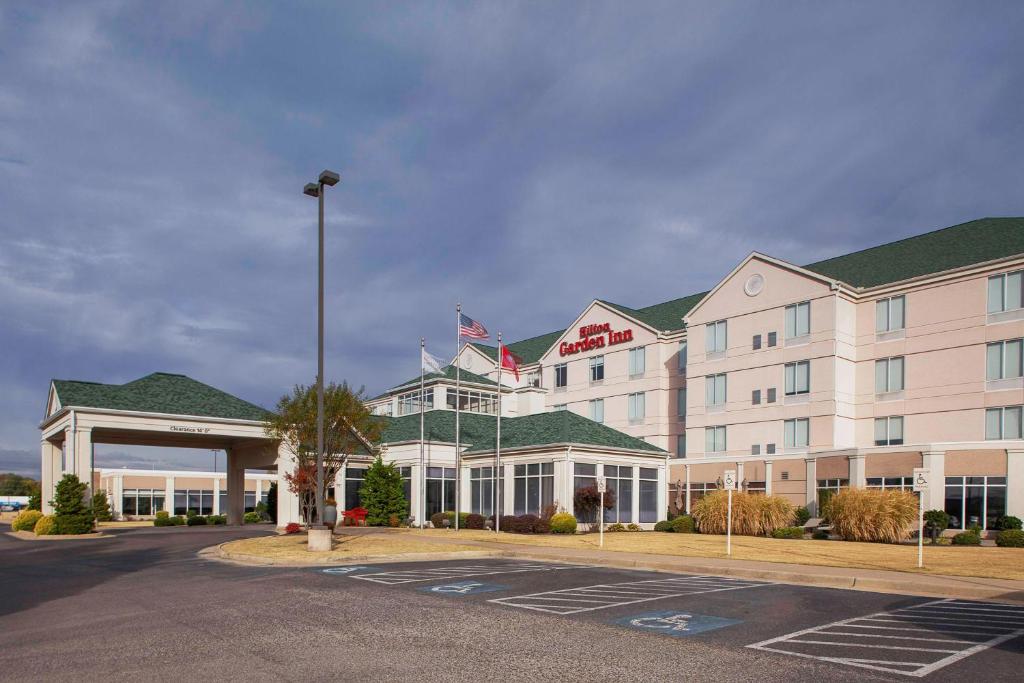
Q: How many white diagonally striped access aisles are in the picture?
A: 3